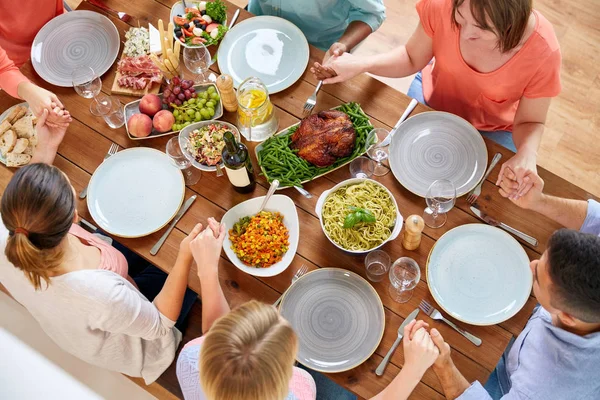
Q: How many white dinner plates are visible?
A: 3